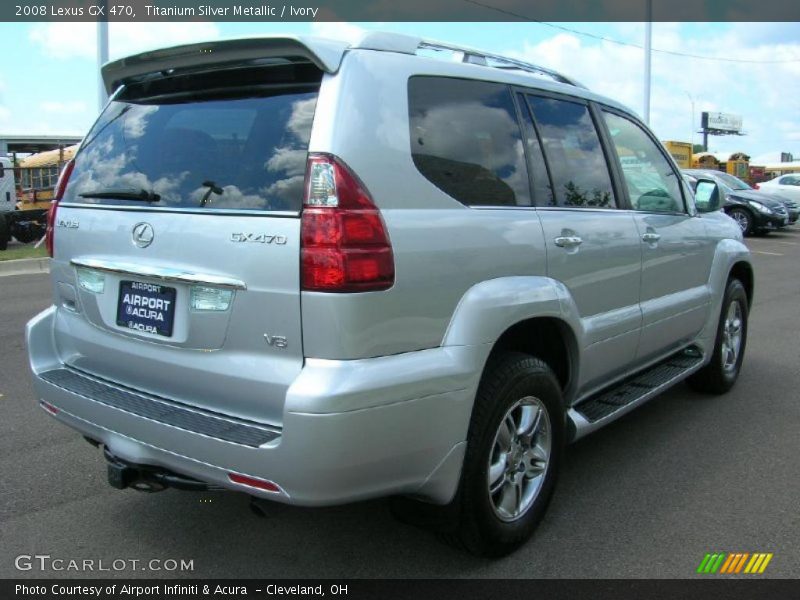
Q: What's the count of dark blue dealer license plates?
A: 1